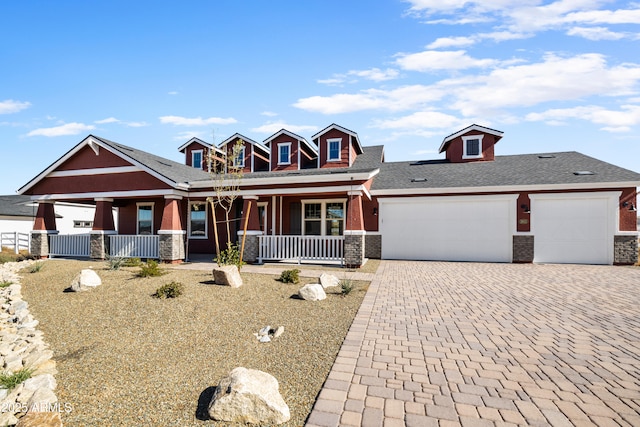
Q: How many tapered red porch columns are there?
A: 5